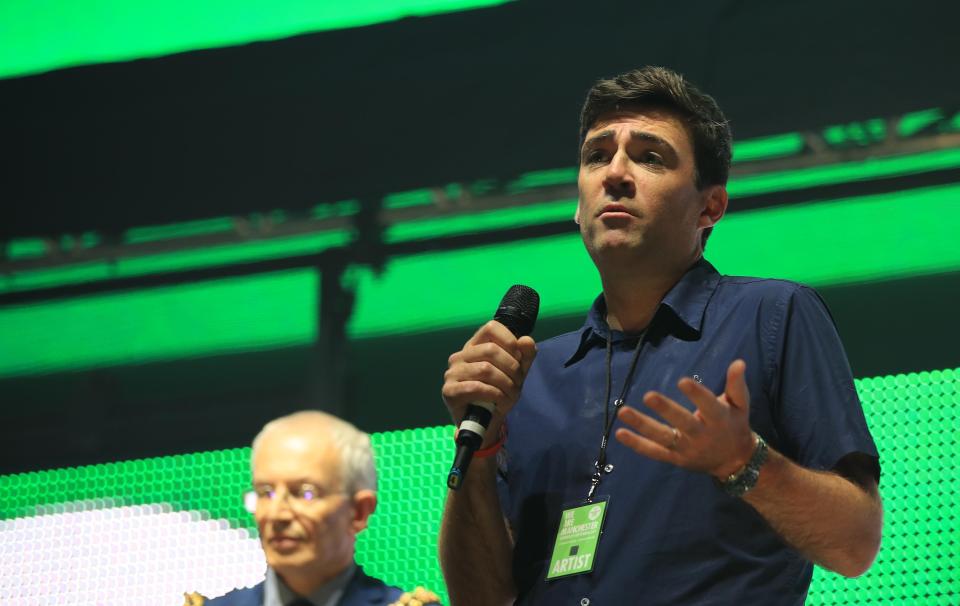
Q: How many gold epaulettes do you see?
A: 2